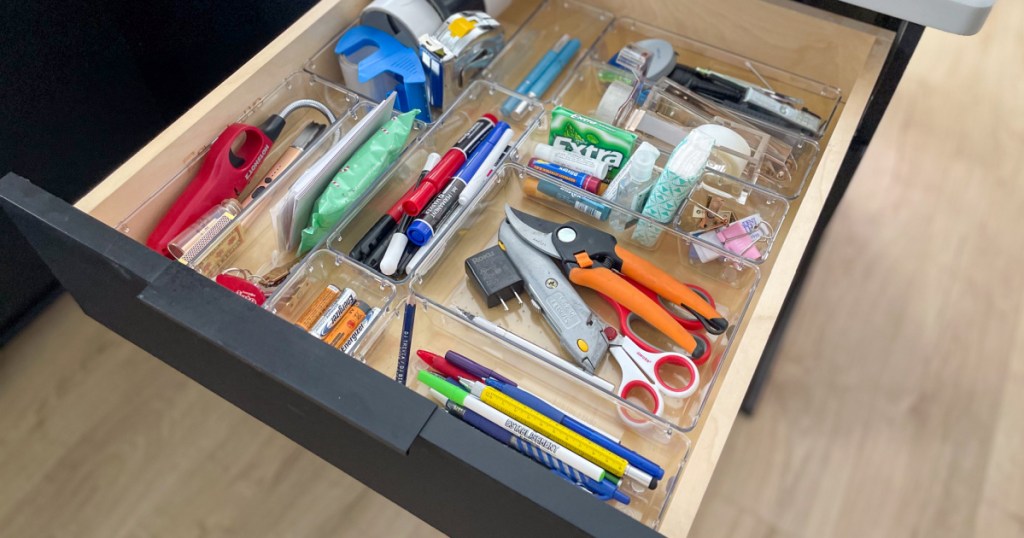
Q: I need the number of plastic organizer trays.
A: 12